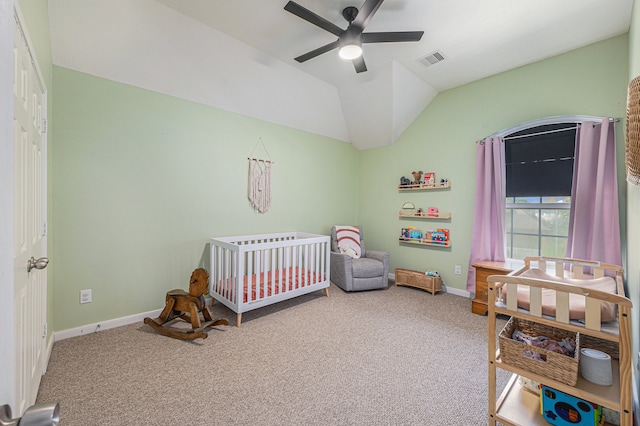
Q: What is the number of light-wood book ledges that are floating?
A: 3